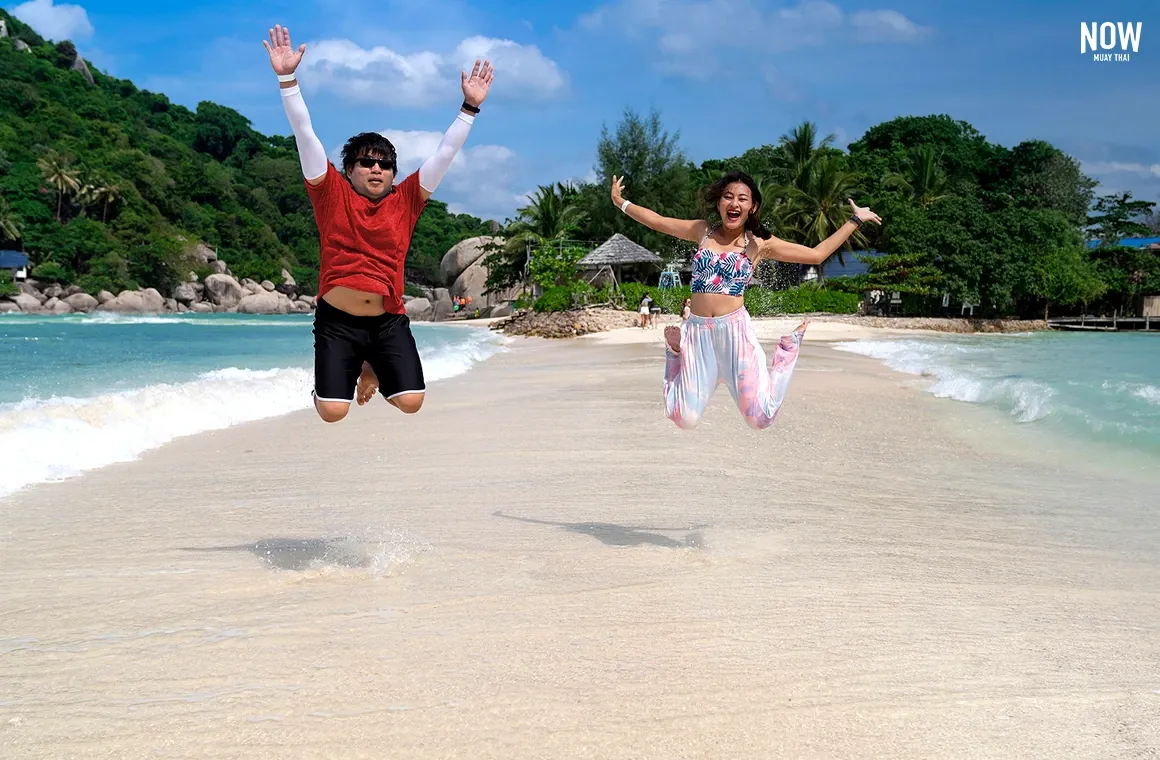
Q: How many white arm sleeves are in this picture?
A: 2